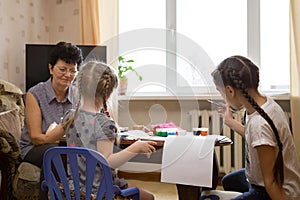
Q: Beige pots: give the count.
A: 1